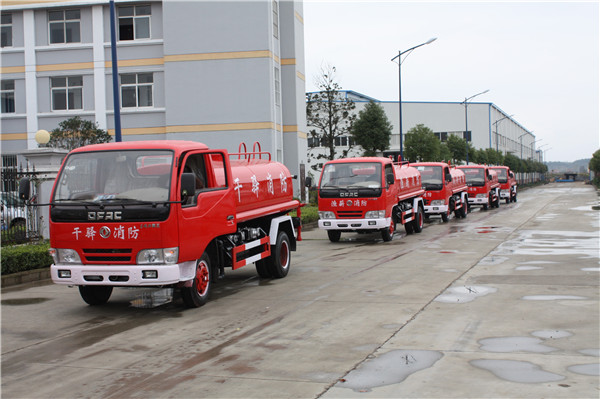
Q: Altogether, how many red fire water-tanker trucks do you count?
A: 5